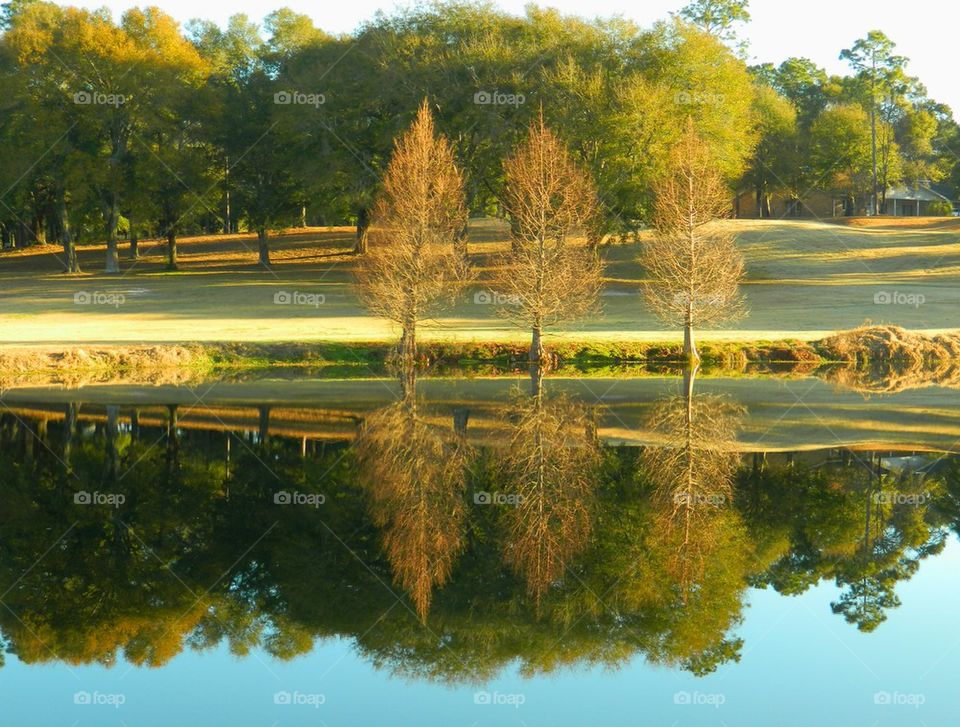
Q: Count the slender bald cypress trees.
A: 3